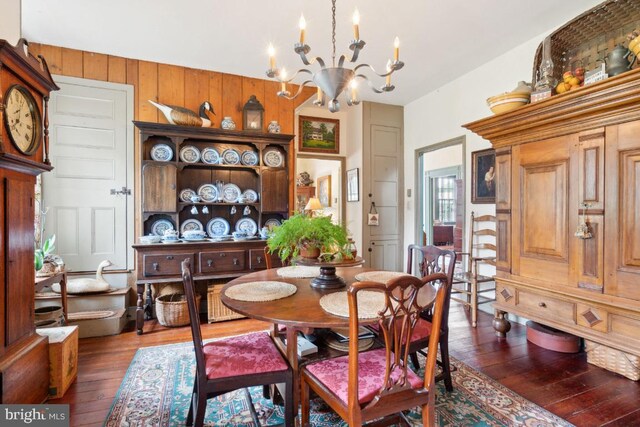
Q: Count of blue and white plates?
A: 15